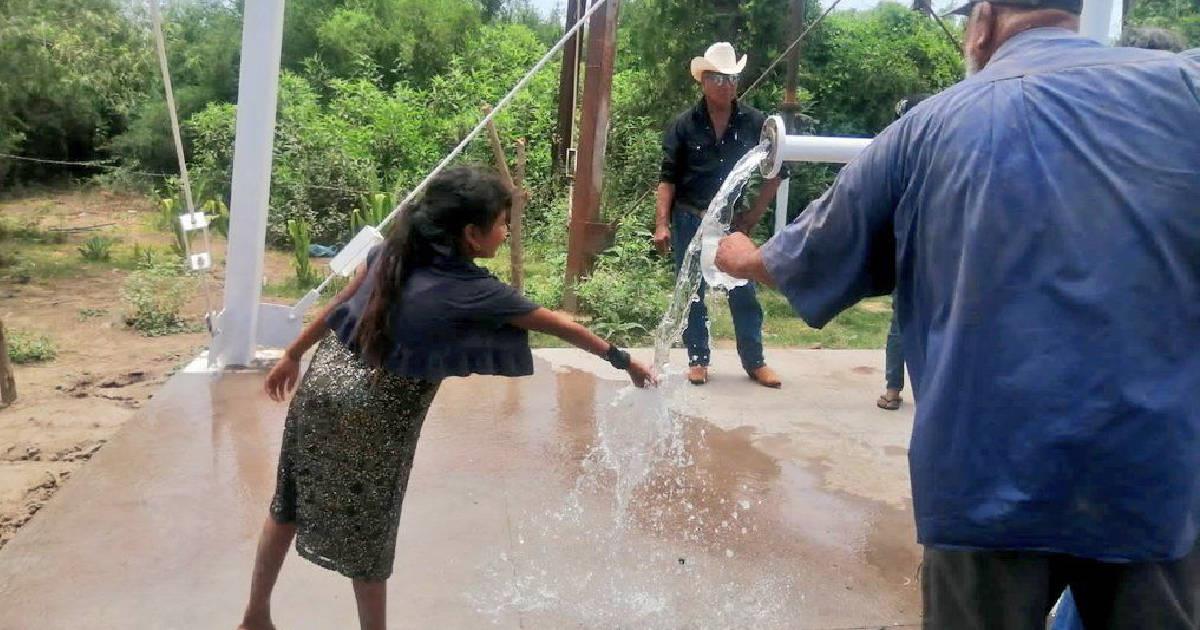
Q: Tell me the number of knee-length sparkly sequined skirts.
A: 1